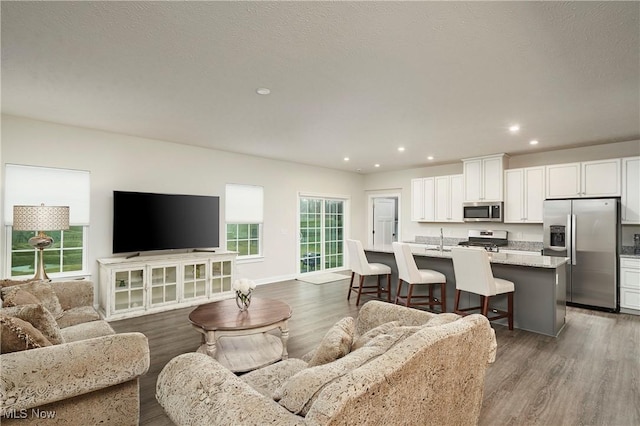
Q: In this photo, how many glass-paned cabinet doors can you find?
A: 4